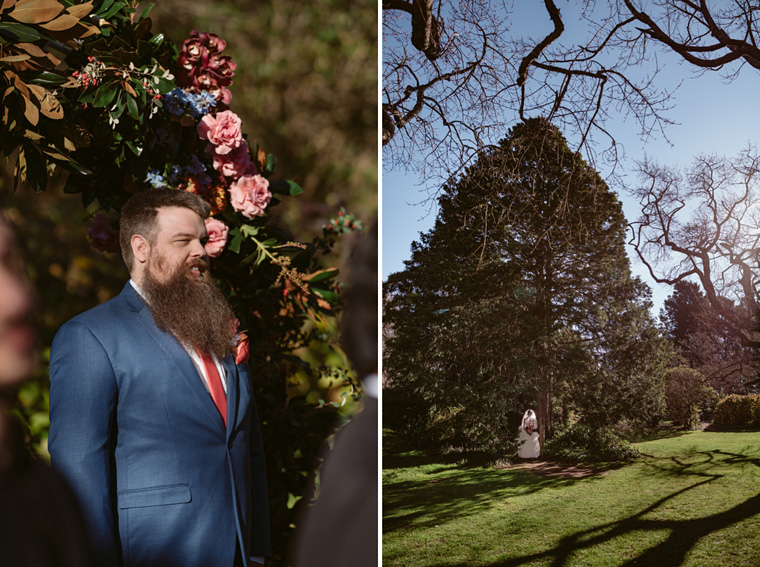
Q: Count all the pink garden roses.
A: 4